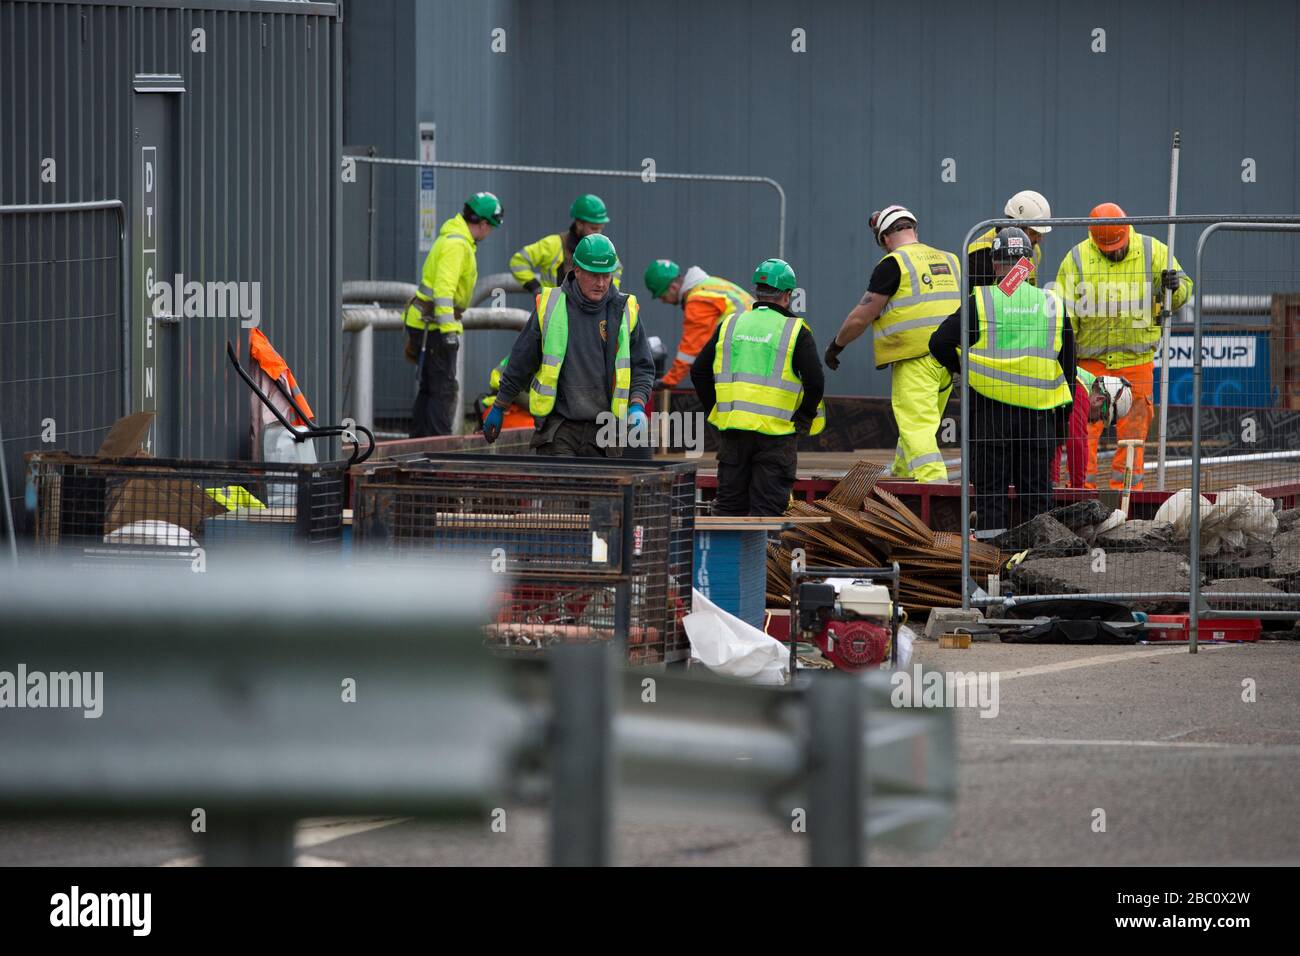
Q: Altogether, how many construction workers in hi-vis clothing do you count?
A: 11